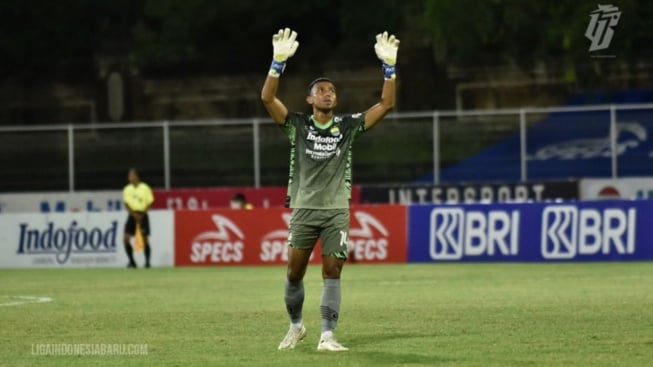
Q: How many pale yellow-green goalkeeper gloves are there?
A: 2